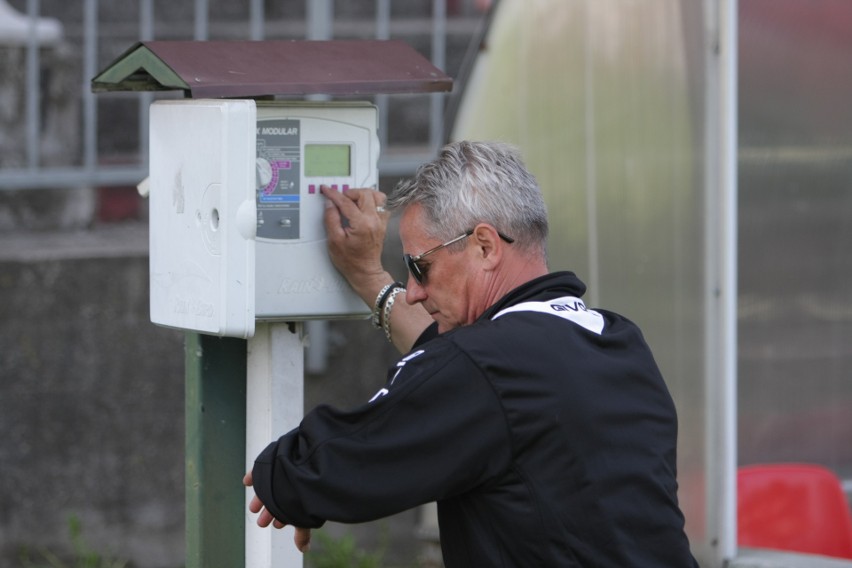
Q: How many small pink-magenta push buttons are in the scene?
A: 4